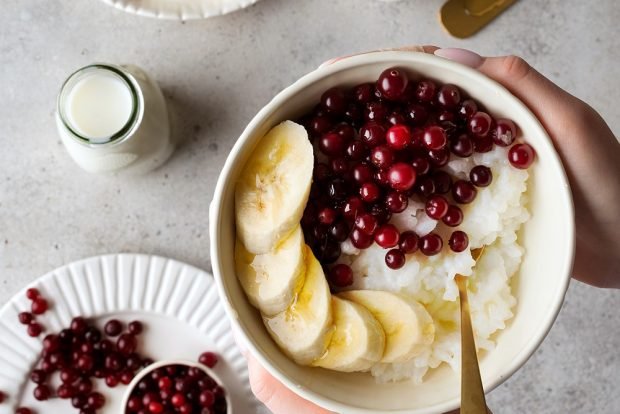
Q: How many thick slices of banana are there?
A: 5